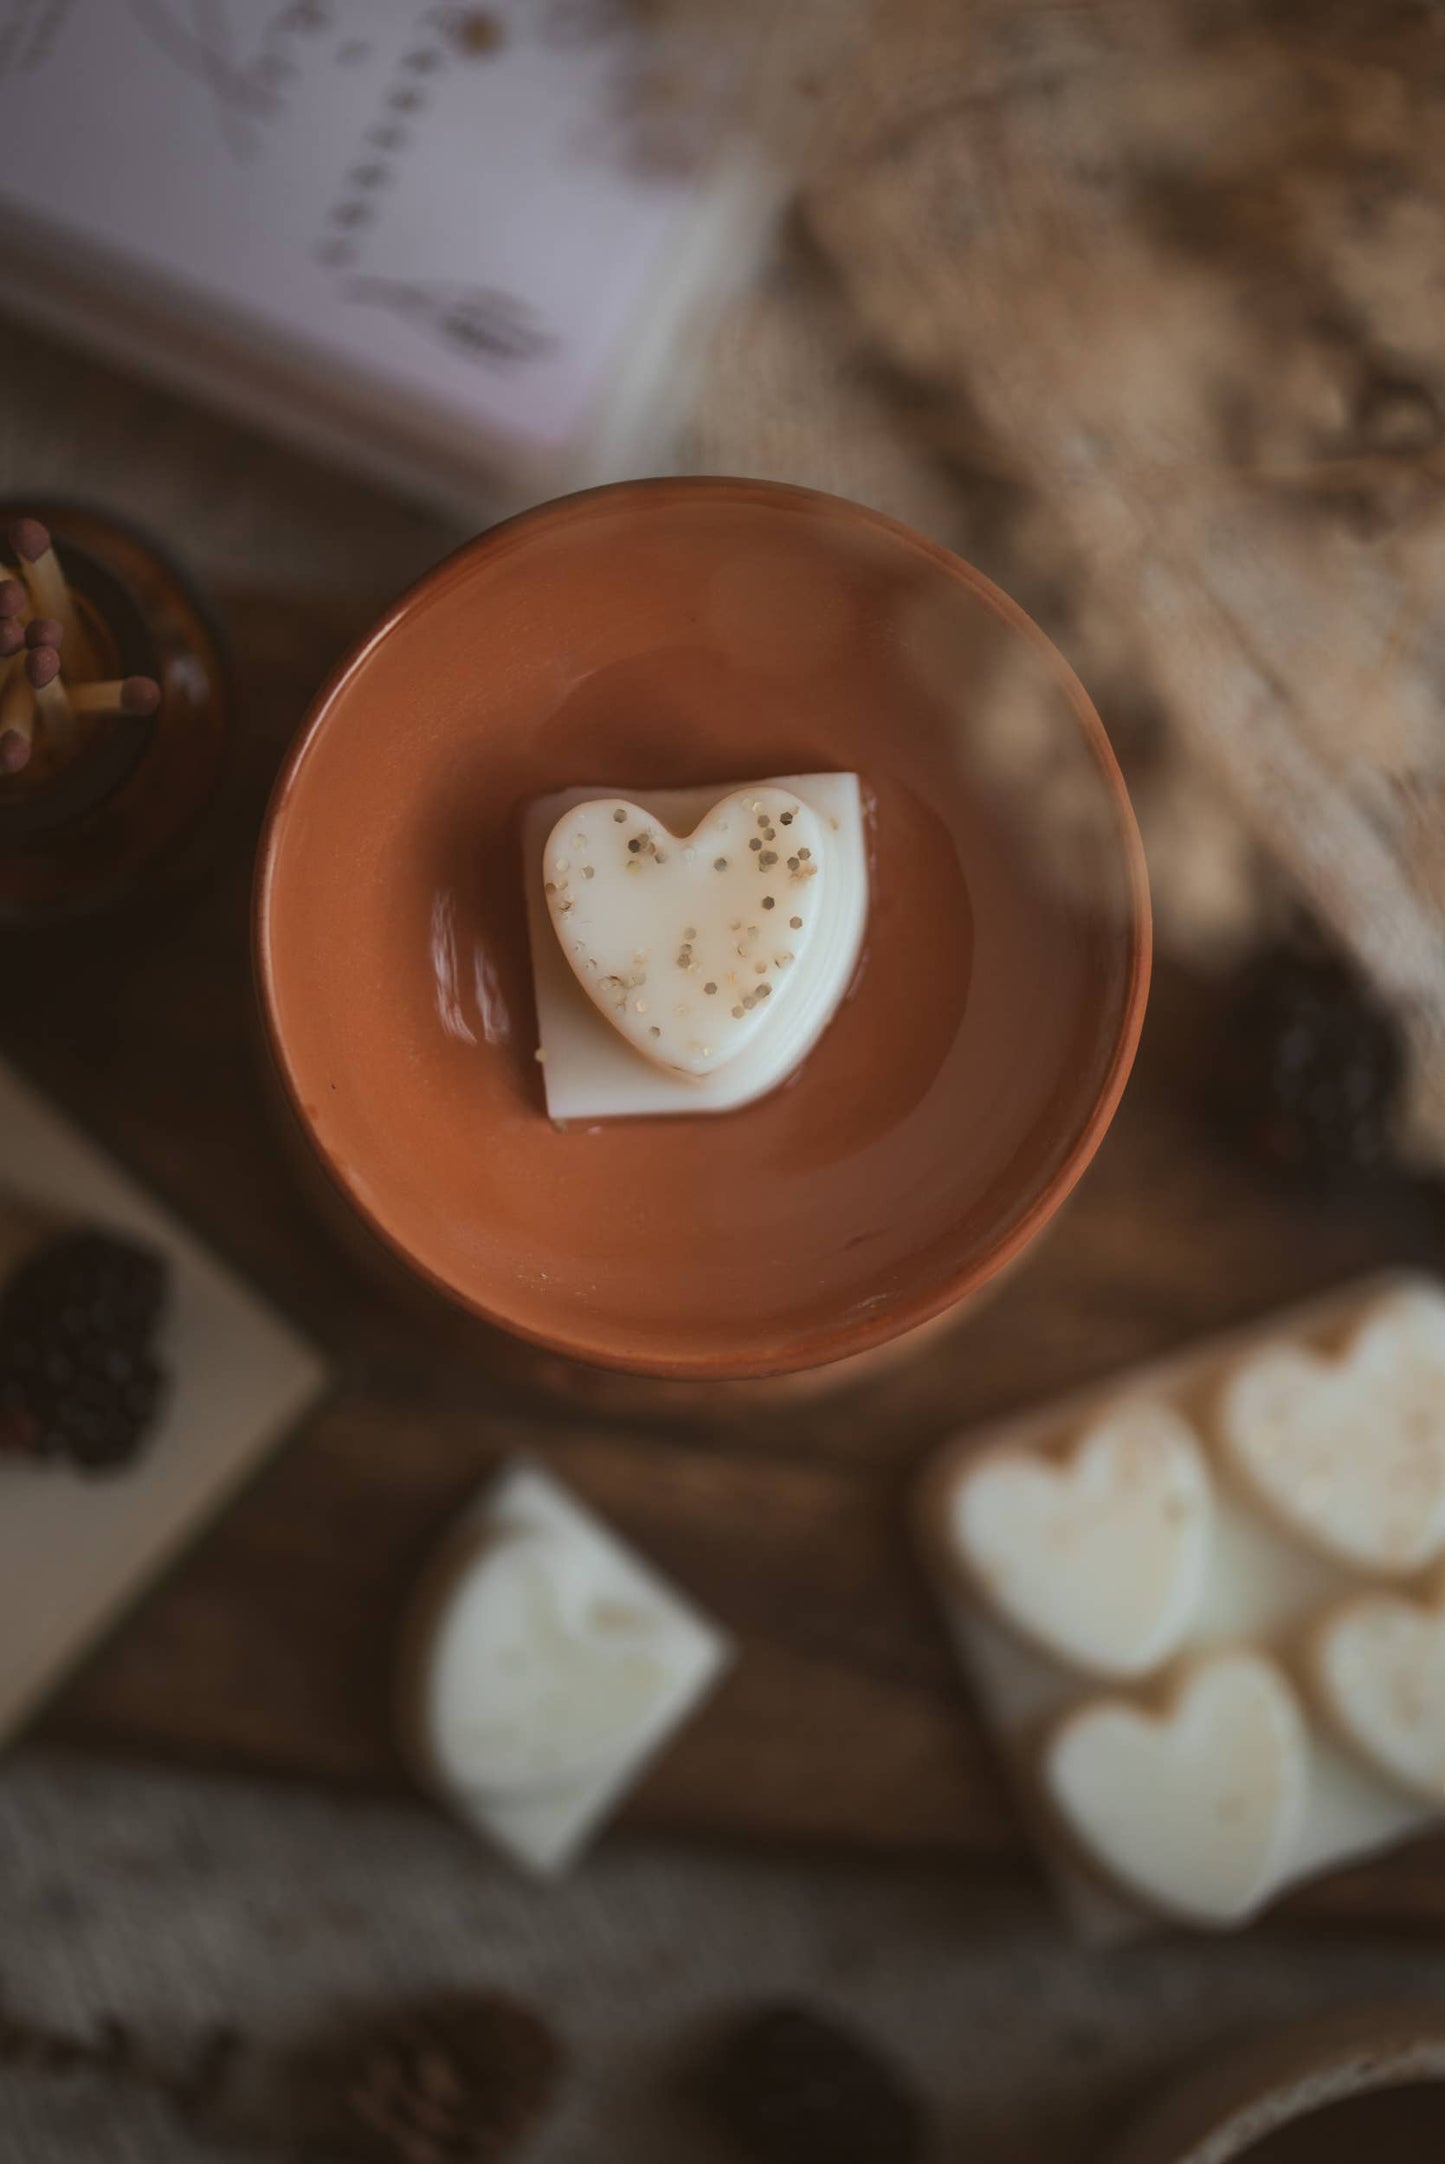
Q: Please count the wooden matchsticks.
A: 7